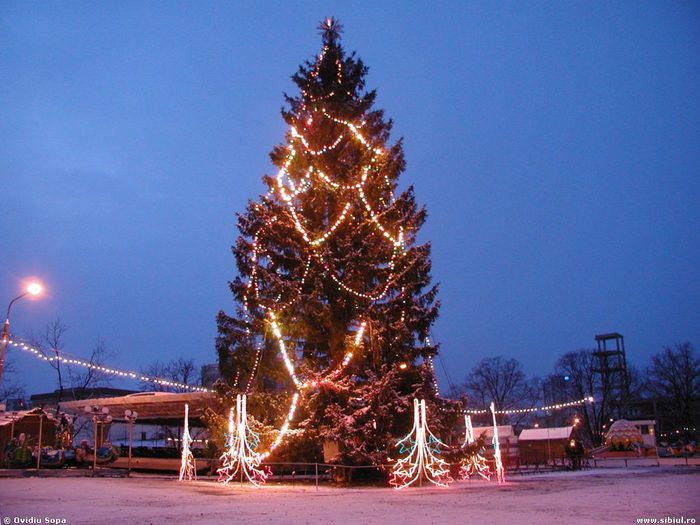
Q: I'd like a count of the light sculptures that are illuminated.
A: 5